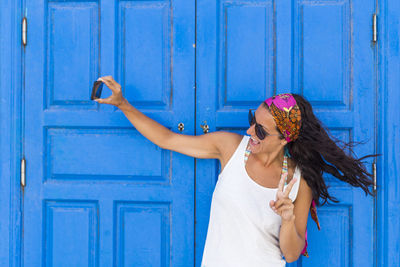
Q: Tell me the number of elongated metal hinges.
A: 4